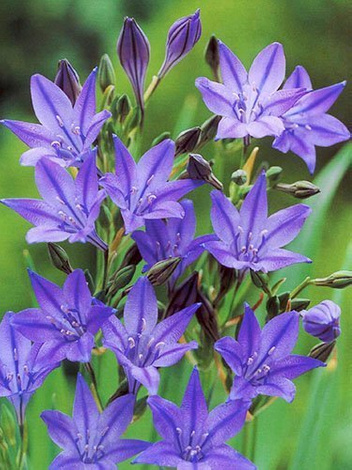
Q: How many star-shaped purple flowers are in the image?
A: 13